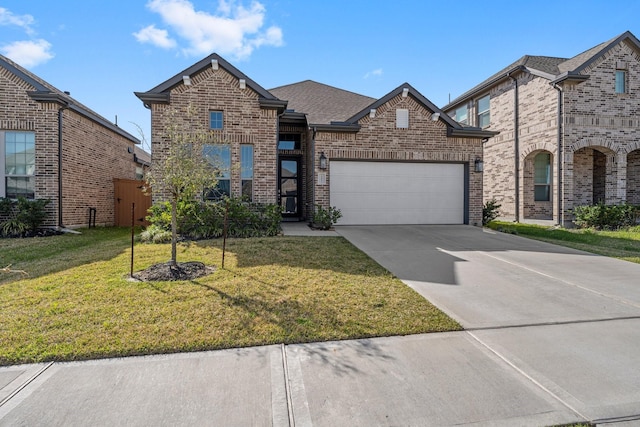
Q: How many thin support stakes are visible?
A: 2